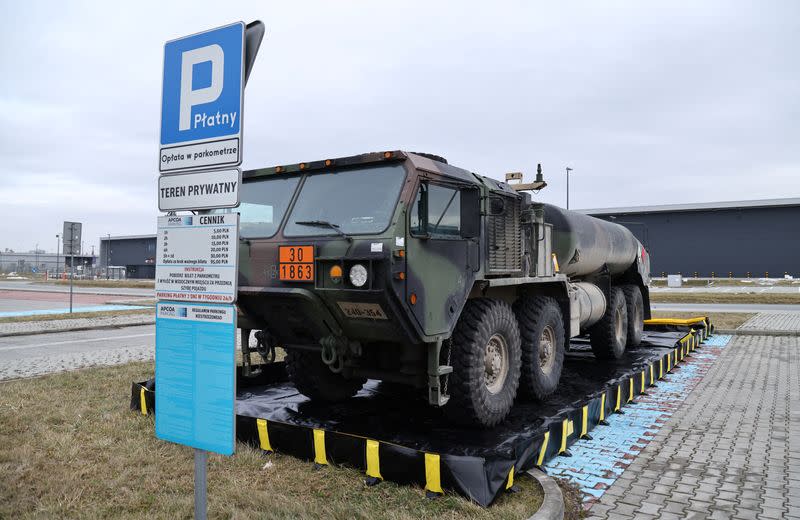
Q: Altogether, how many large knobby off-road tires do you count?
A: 5